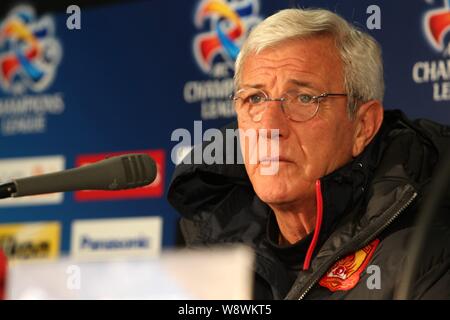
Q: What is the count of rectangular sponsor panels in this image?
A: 4